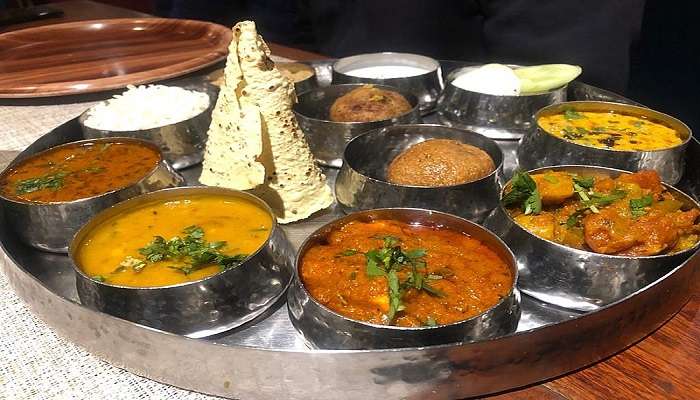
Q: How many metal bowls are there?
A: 11